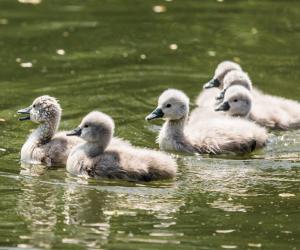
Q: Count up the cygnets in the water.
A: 6